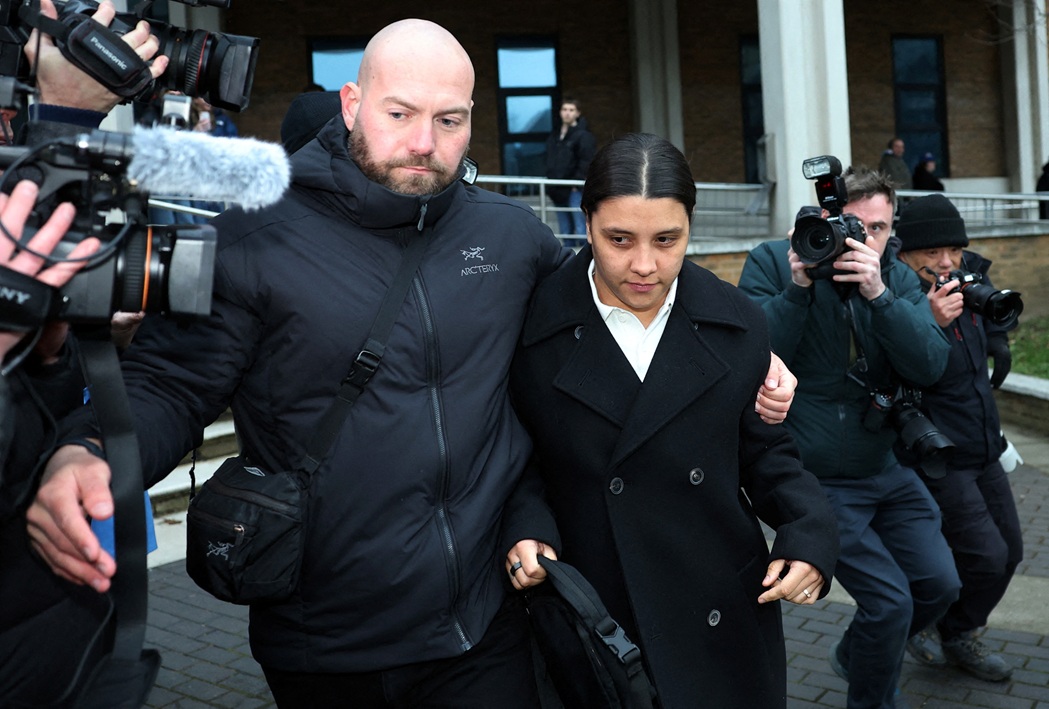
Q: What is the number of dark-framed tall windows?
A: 4